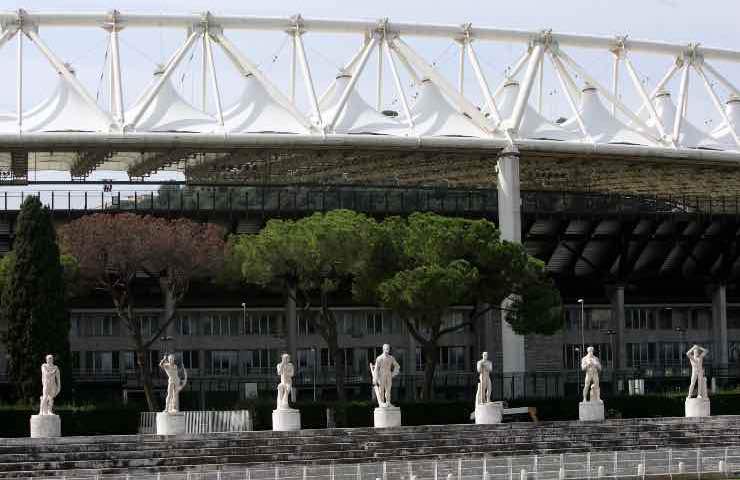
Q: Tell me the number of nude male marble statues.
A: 7